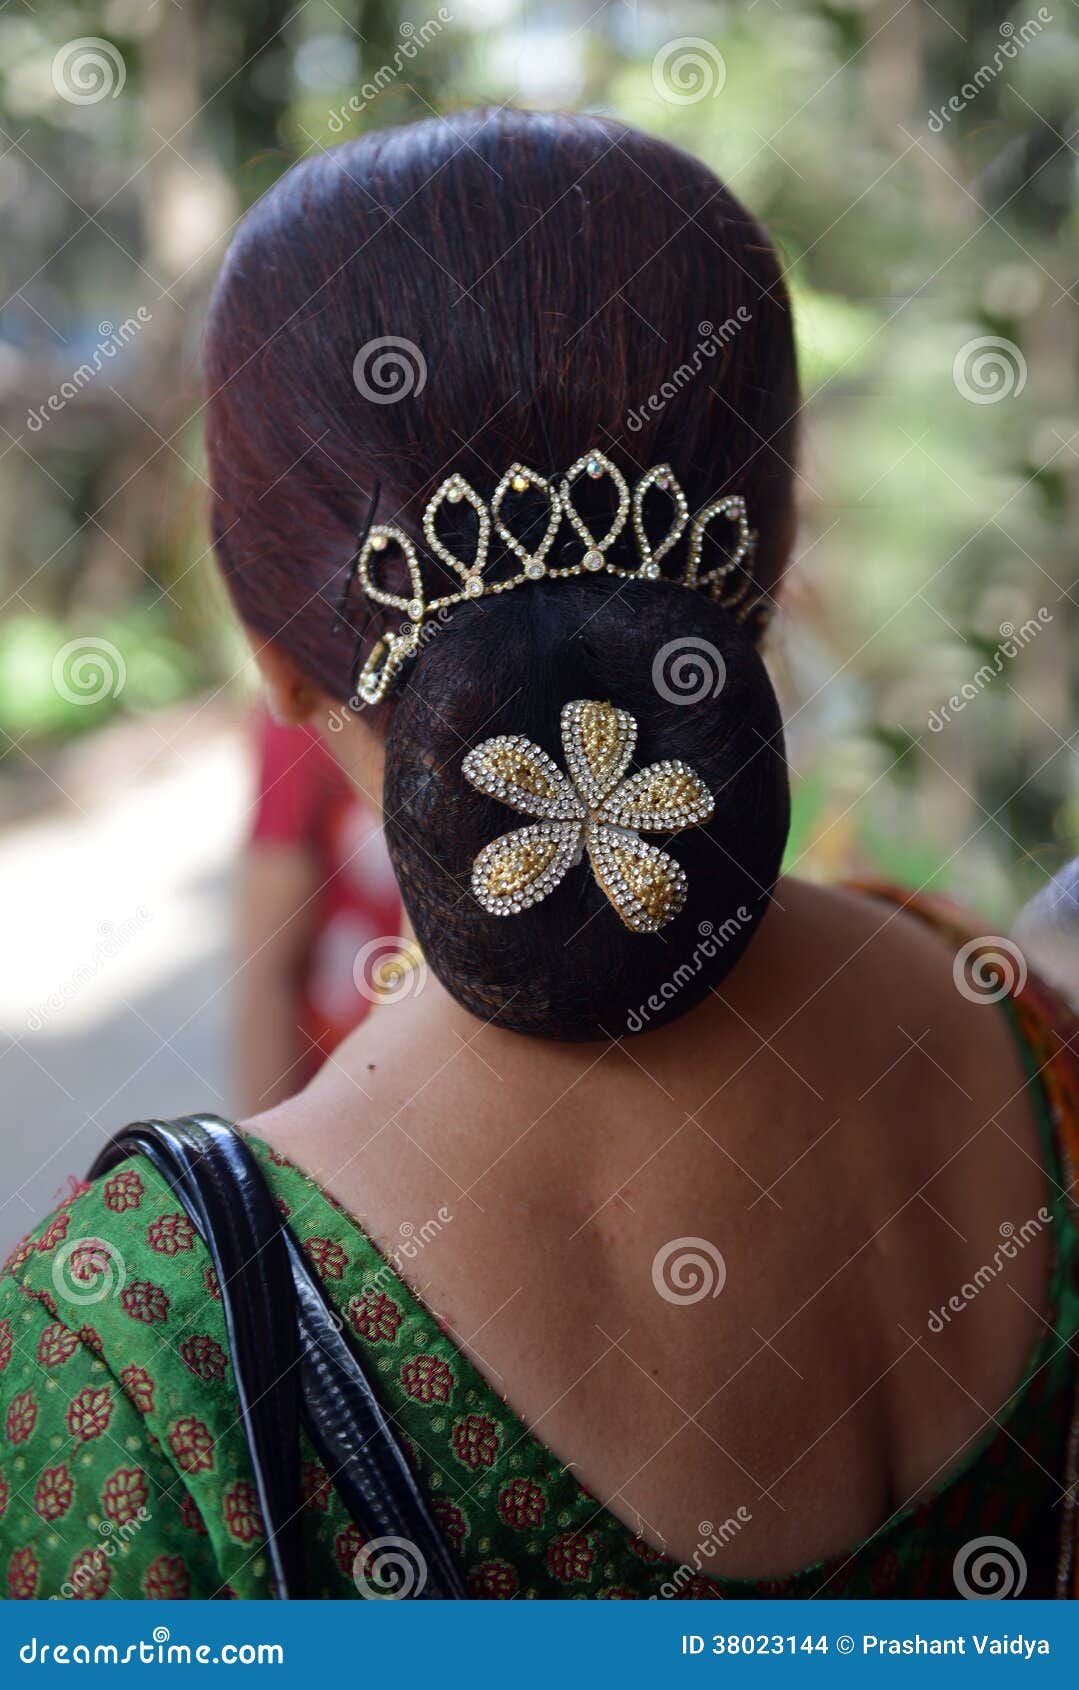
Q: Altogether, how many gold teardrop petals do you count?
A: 5